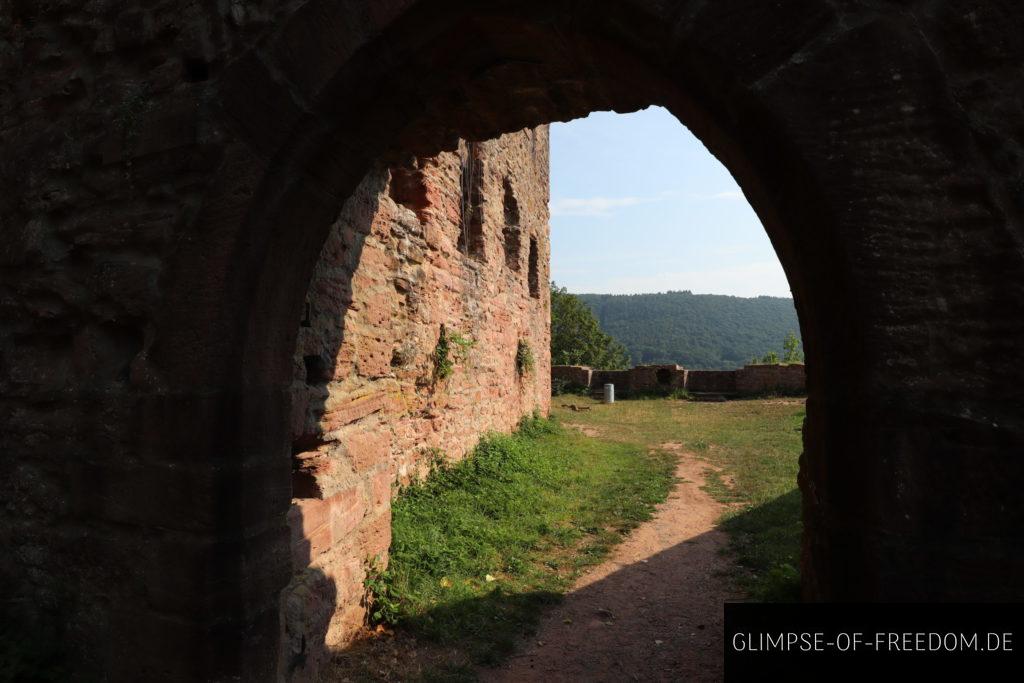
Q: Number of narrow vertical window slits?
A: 3